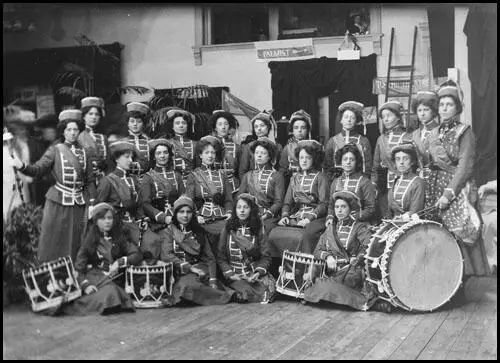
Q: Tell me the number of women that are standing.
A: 11